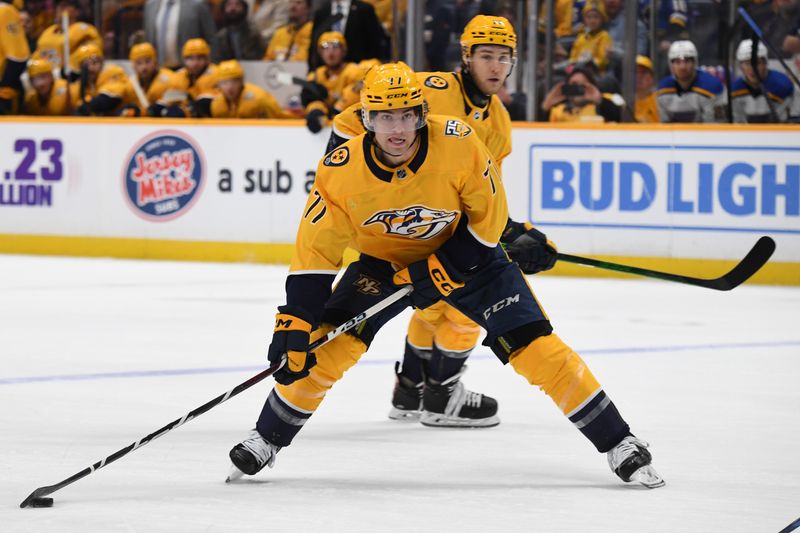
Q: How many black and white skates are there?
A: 4